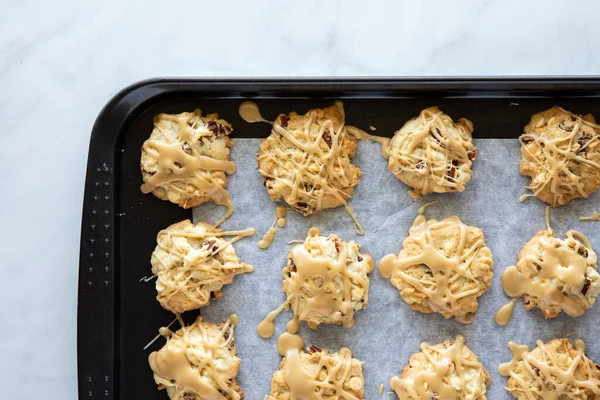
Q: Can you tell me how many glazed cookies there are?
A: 12